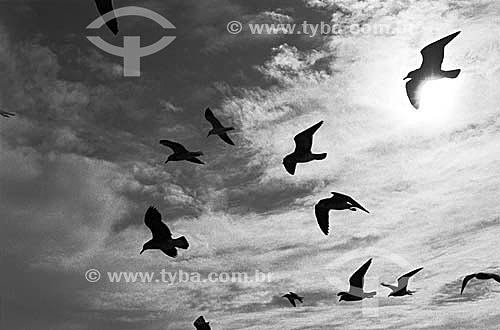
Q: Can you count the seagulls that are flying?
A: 13